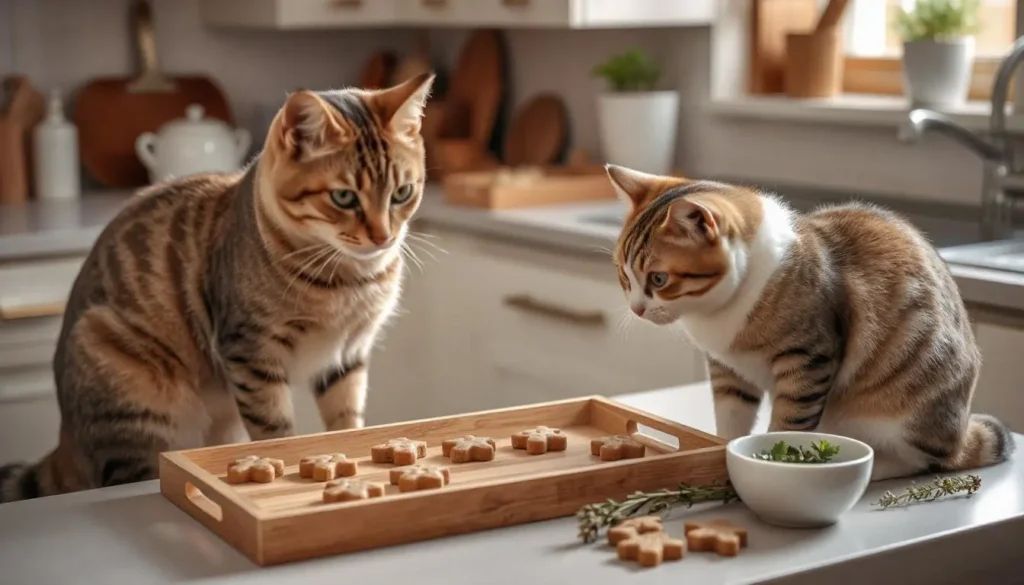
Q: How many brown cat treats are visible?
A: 11